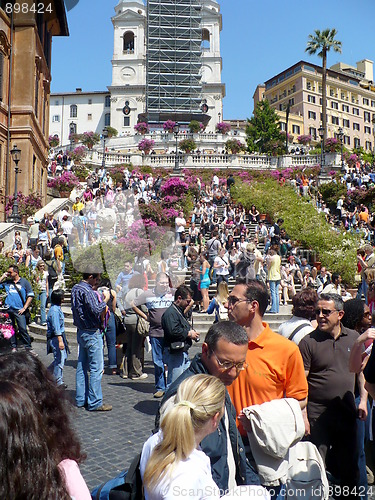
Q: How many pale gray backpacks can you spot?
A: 1